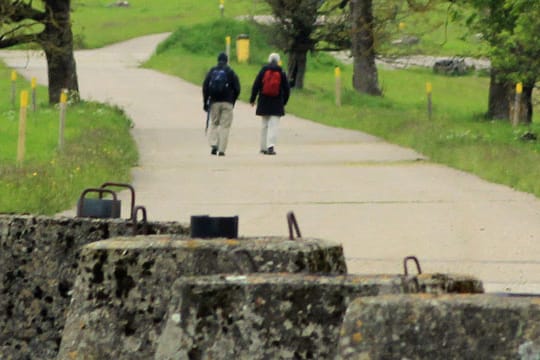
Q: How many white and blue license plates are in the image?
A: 0